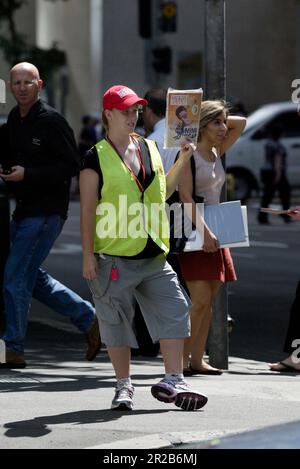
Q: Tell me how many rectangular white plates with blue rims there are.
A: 0